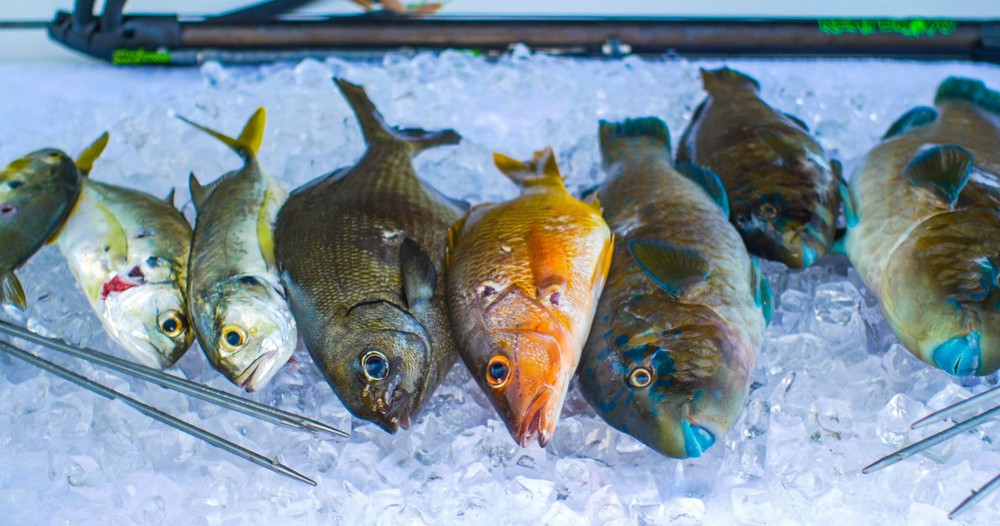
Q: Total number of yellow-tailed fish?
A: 3